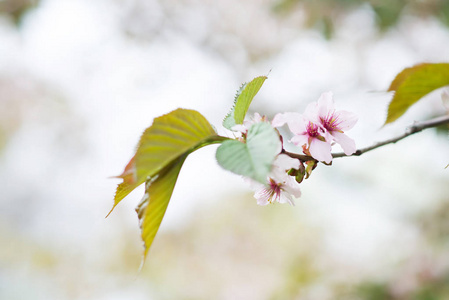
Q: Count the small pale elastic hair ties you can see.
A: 0